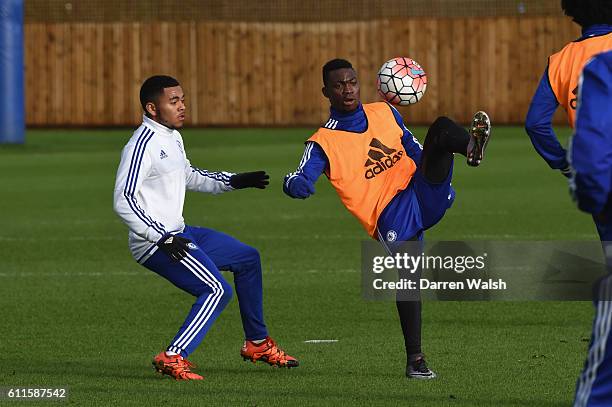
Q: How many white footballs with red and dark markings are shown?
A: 1